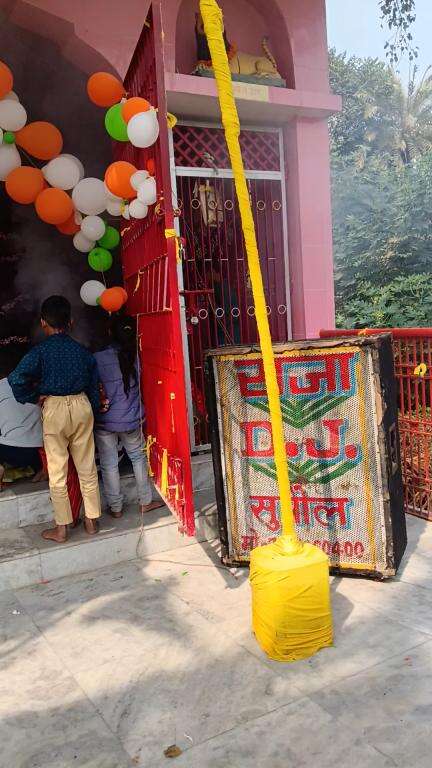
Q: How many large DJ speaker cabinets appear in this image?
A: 1